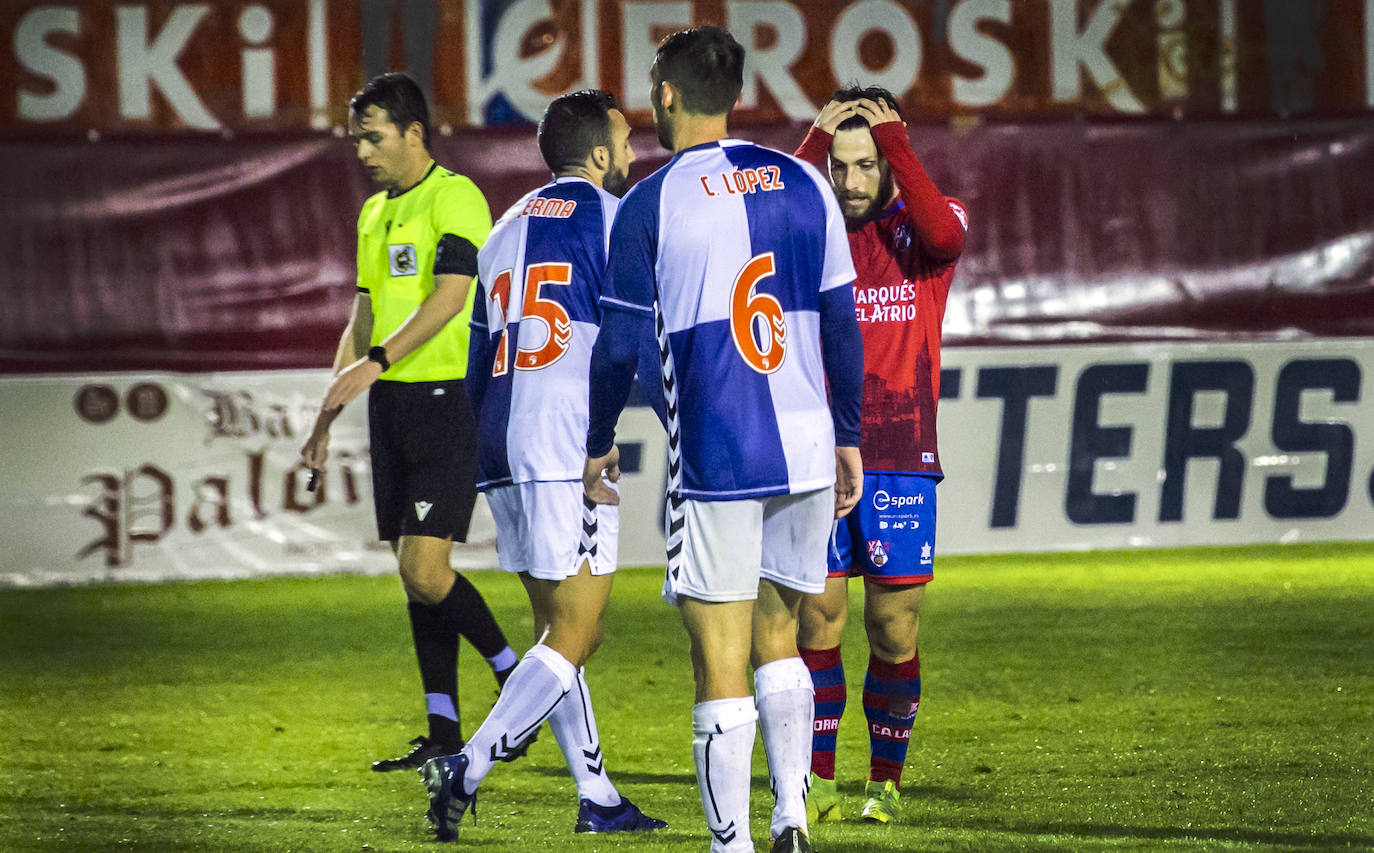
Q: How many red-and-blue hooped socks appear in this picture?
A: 2